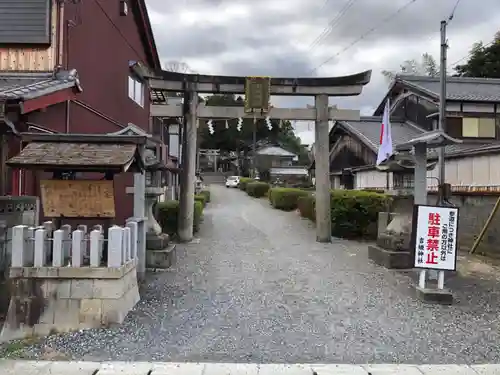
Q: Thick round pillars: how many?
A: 2